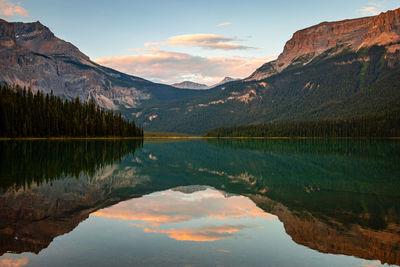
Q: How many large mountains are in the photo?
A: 2